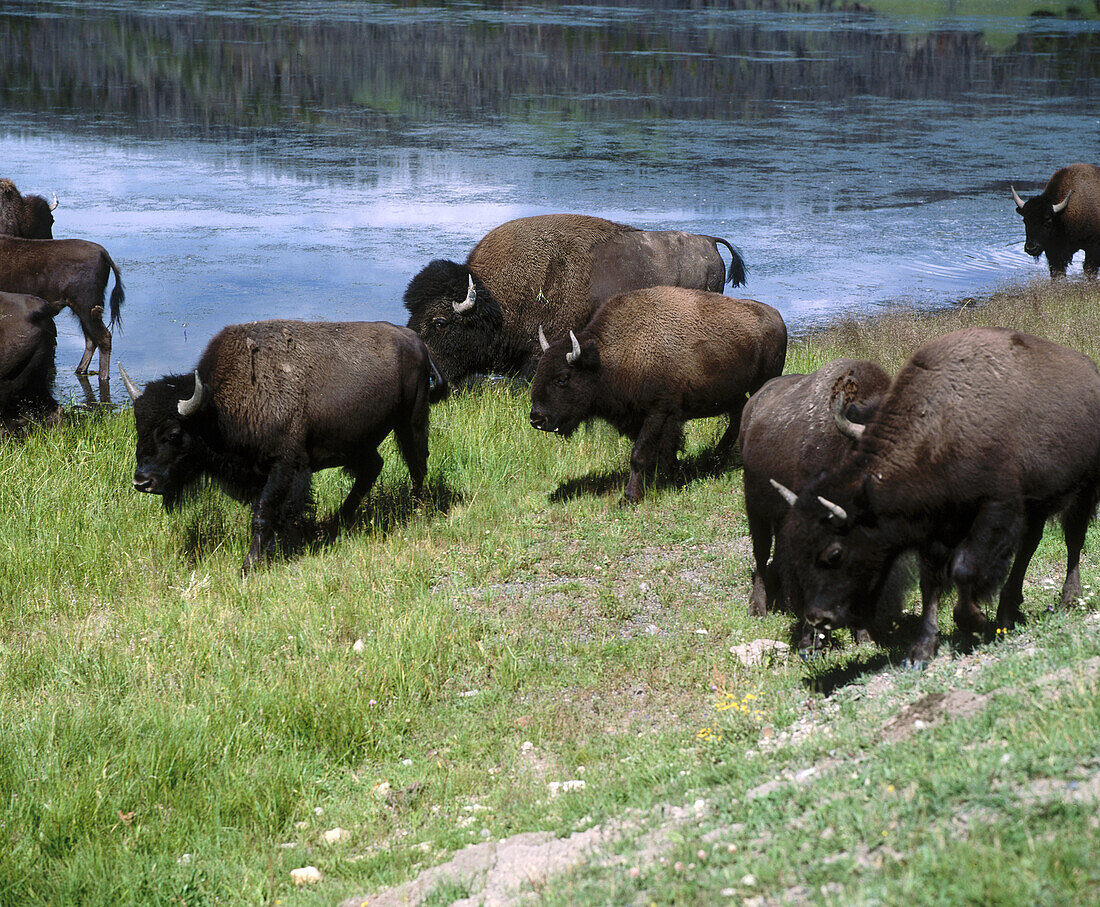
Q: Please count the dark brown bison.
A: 9